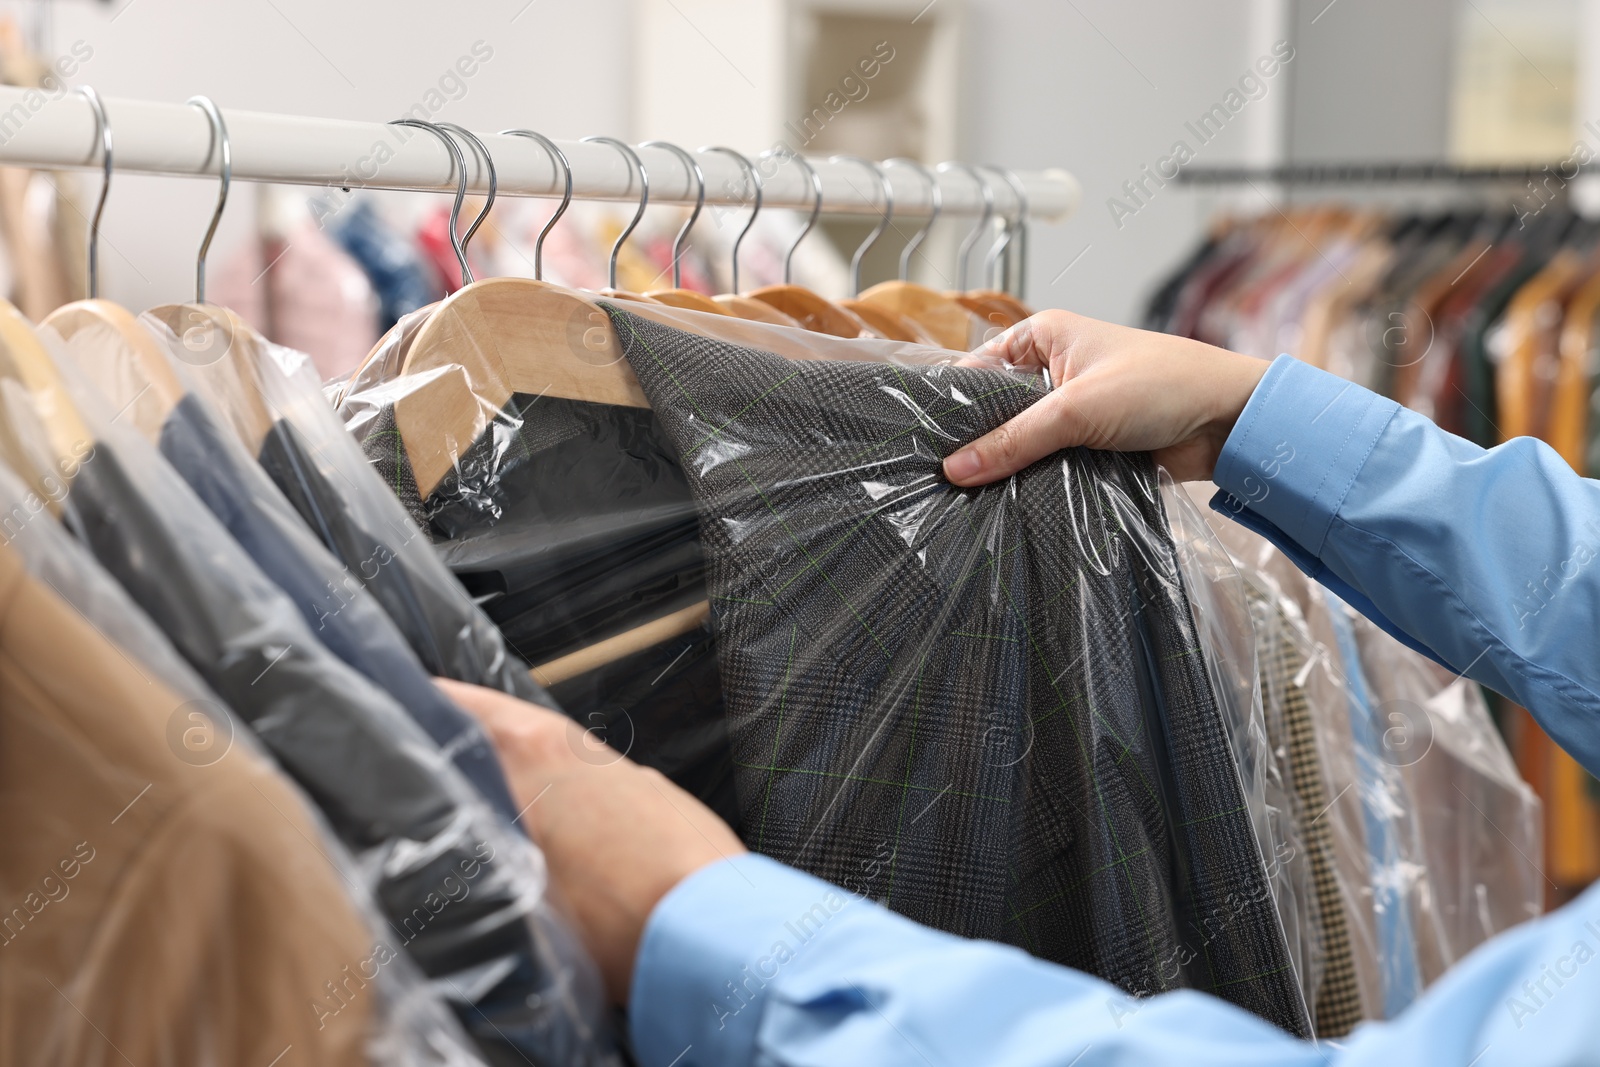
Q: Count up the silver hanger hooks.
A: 13